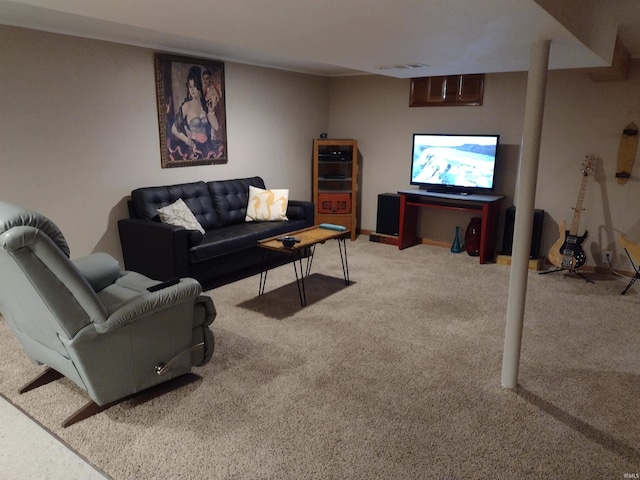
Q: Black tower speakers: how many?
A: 2